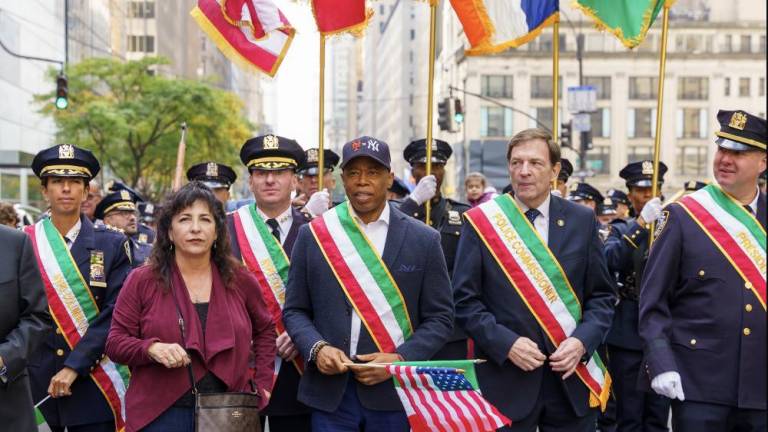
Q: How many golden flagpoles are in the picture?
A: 4